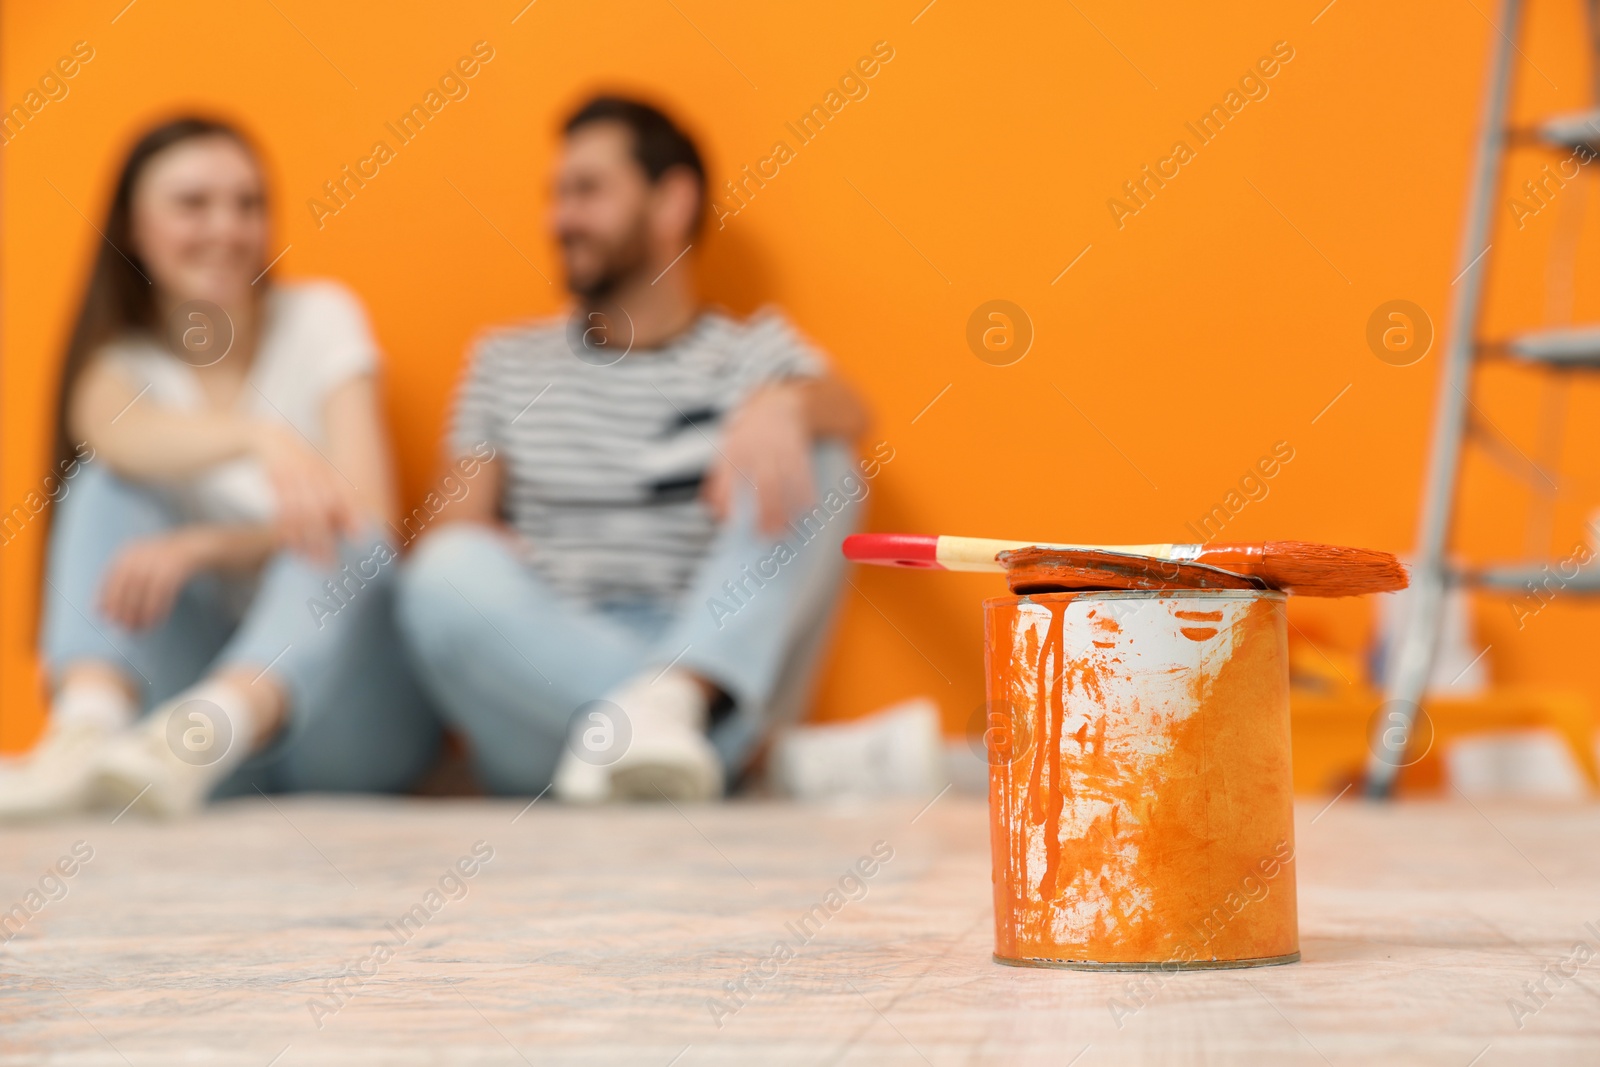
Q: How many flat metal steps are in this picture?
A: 3